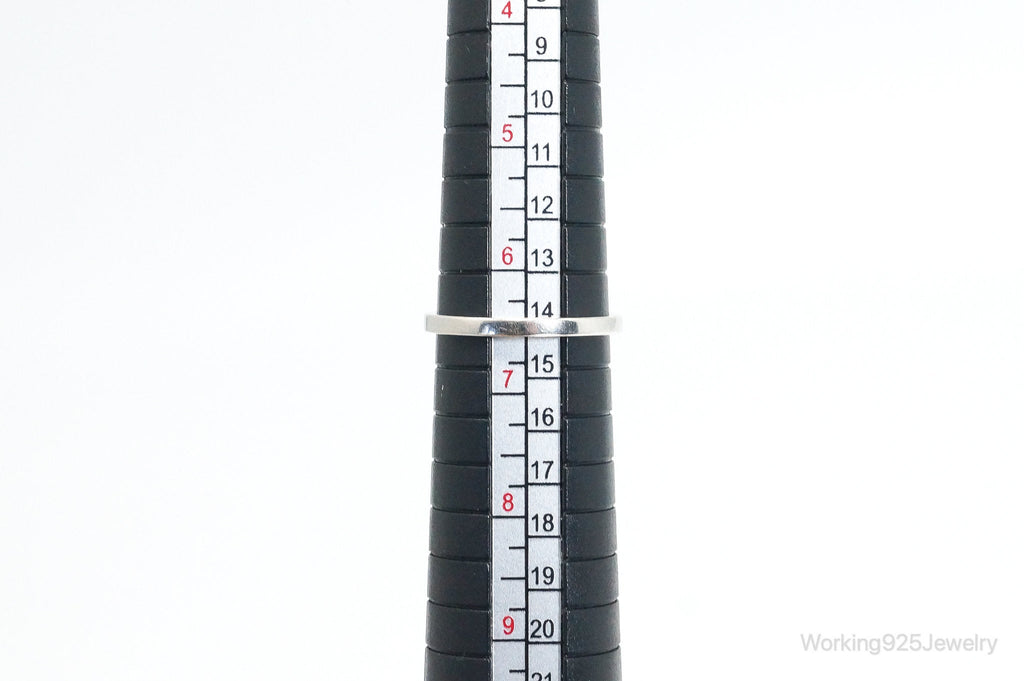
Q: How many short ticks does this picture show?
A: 11